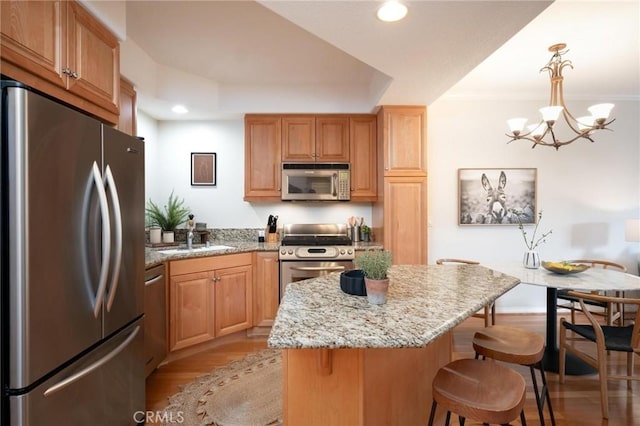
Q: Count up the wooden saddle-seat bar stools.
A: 2